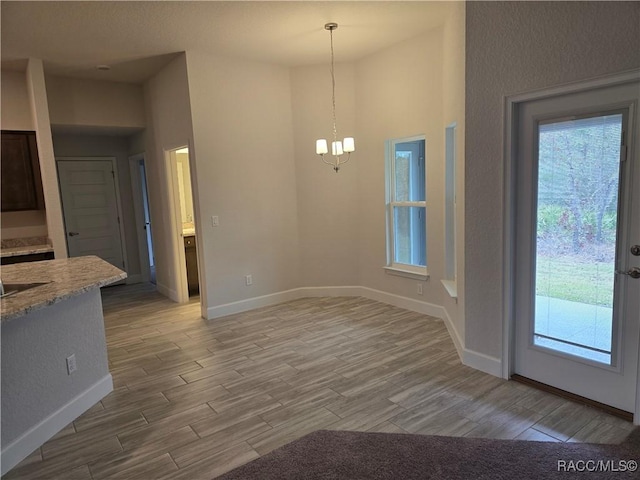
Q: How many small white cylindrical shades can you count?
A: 3